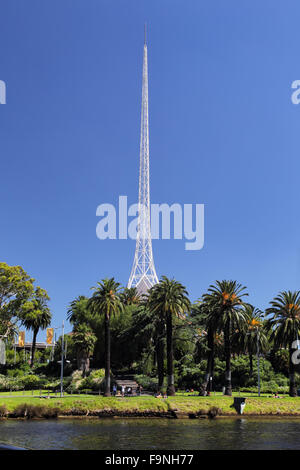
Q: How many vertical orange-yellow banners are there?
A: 2